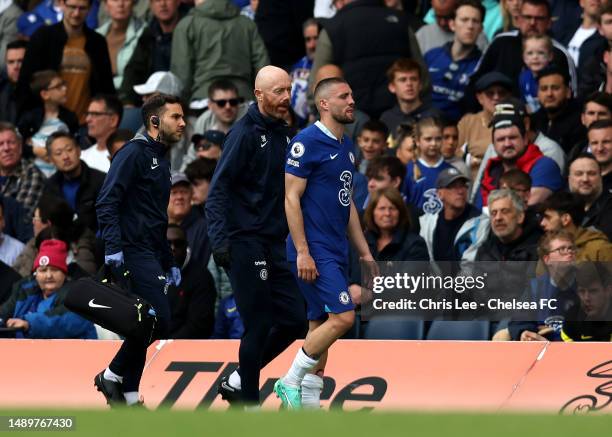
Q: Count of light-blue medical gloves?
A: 2